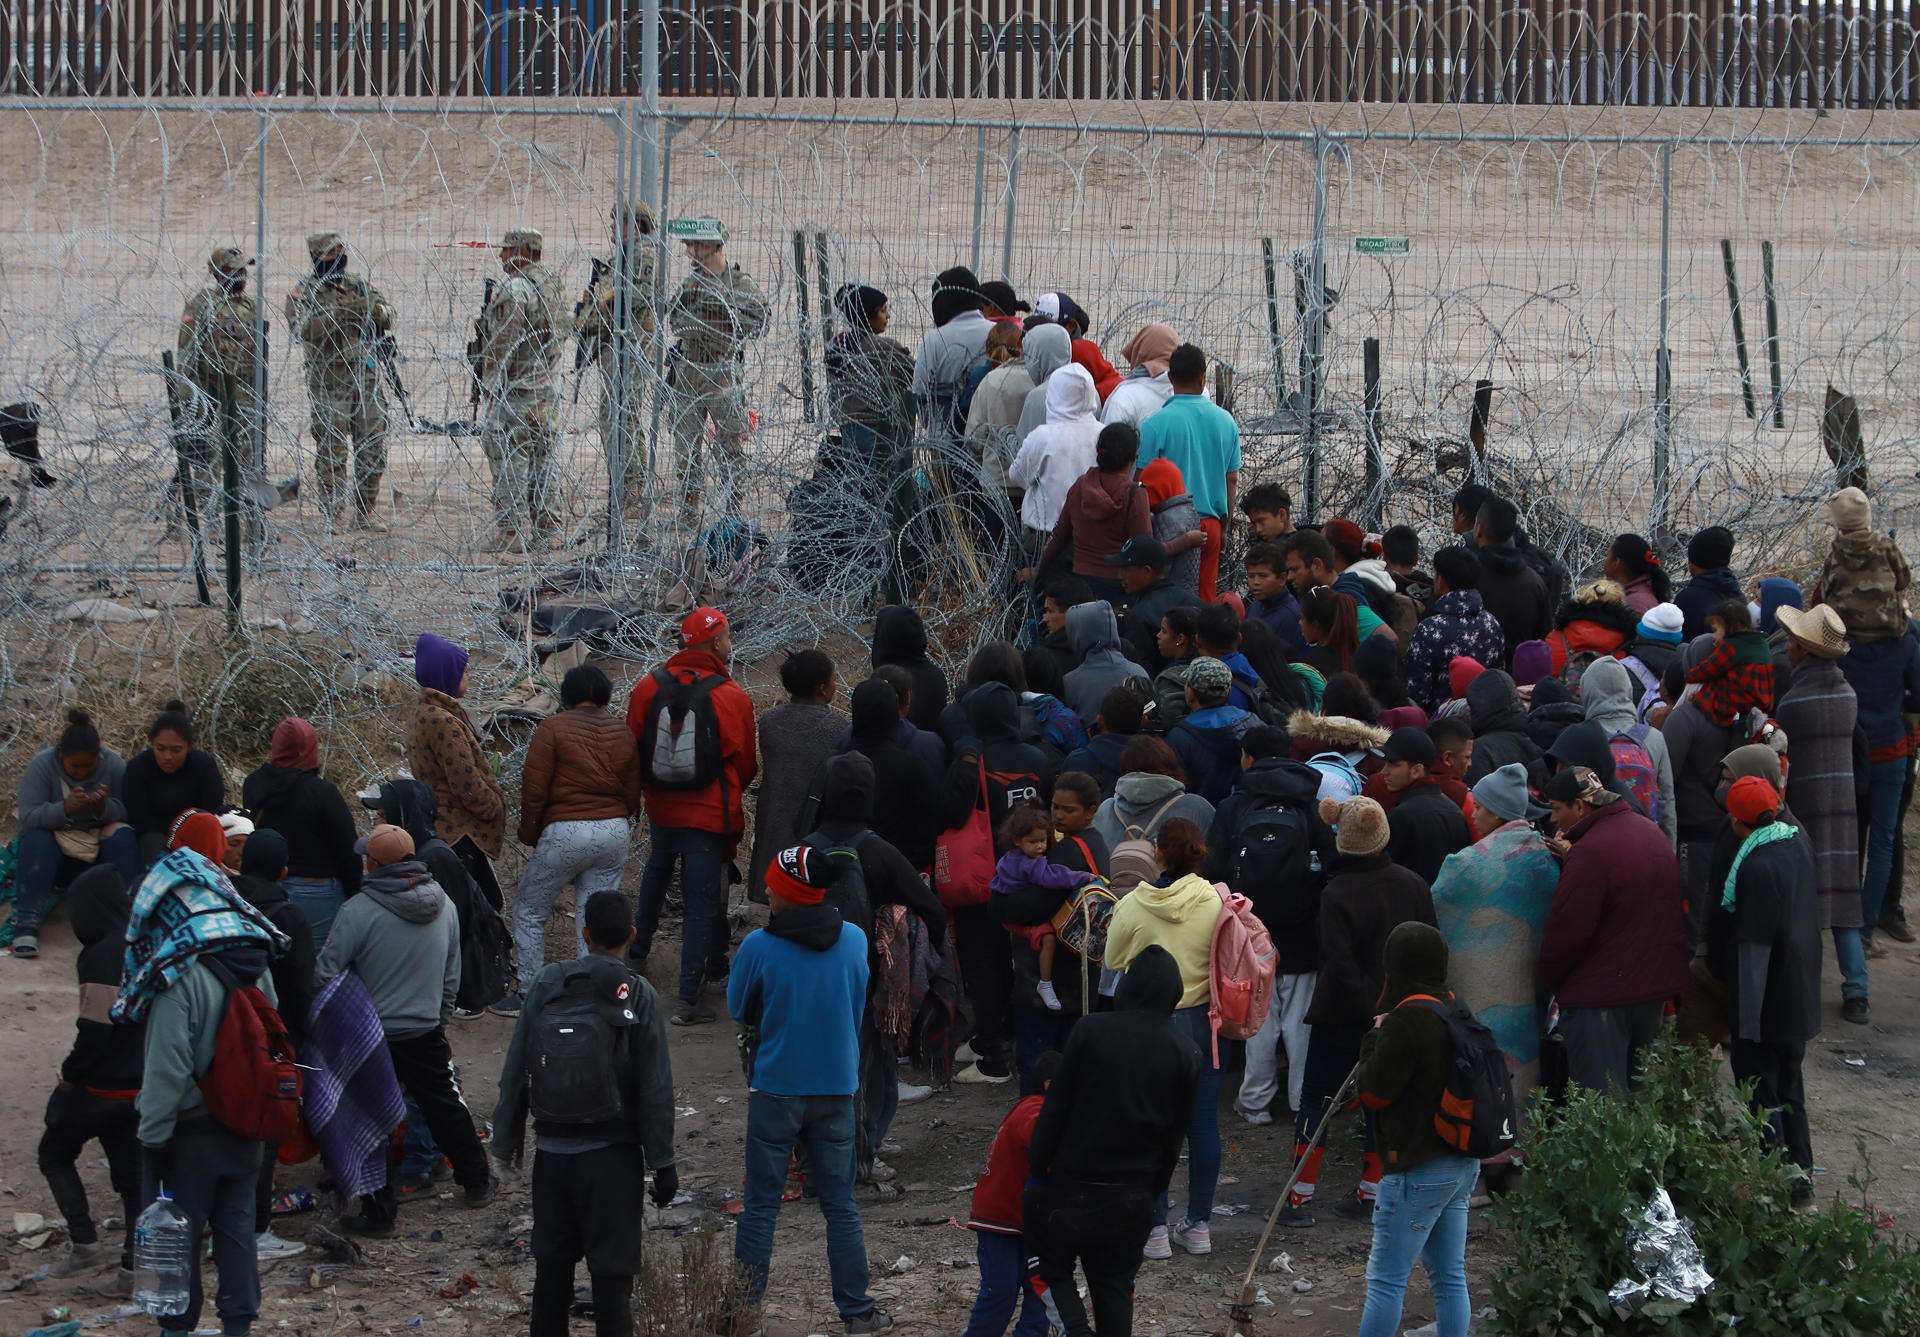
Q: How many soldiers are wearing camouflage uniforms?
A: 5